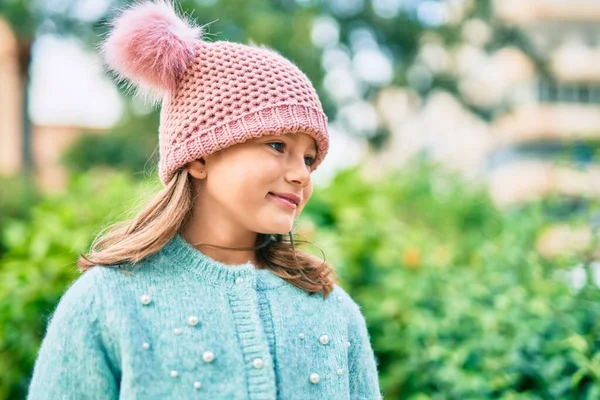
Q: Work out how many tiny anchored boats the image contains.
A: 0